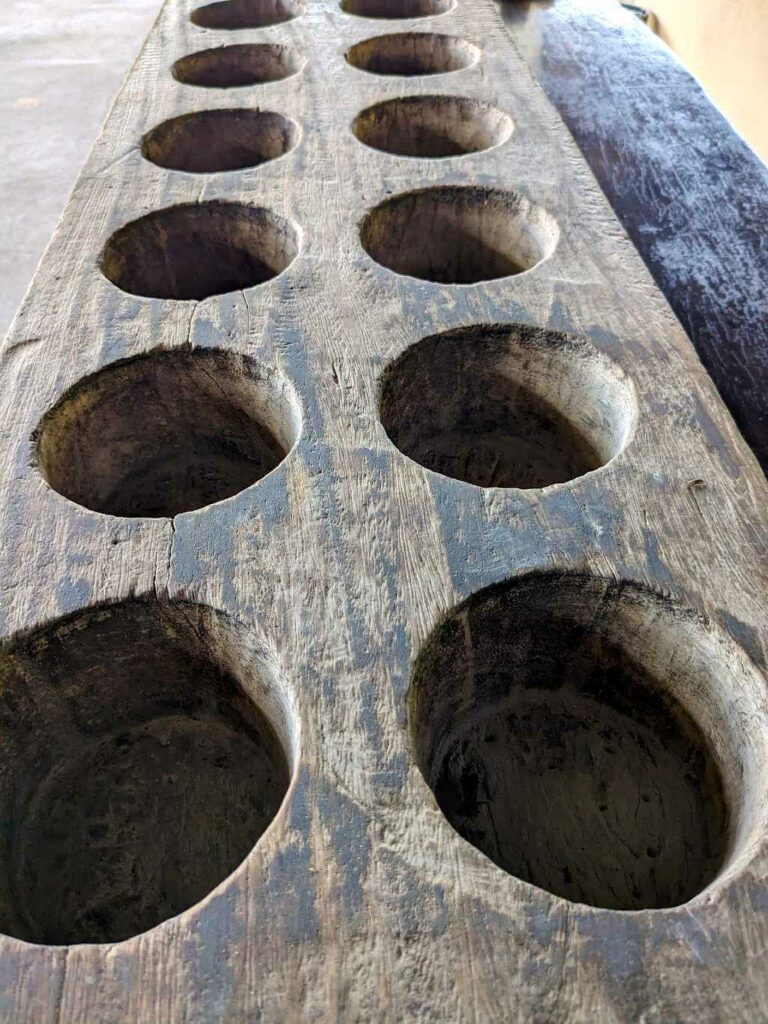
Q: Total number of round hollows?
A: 12